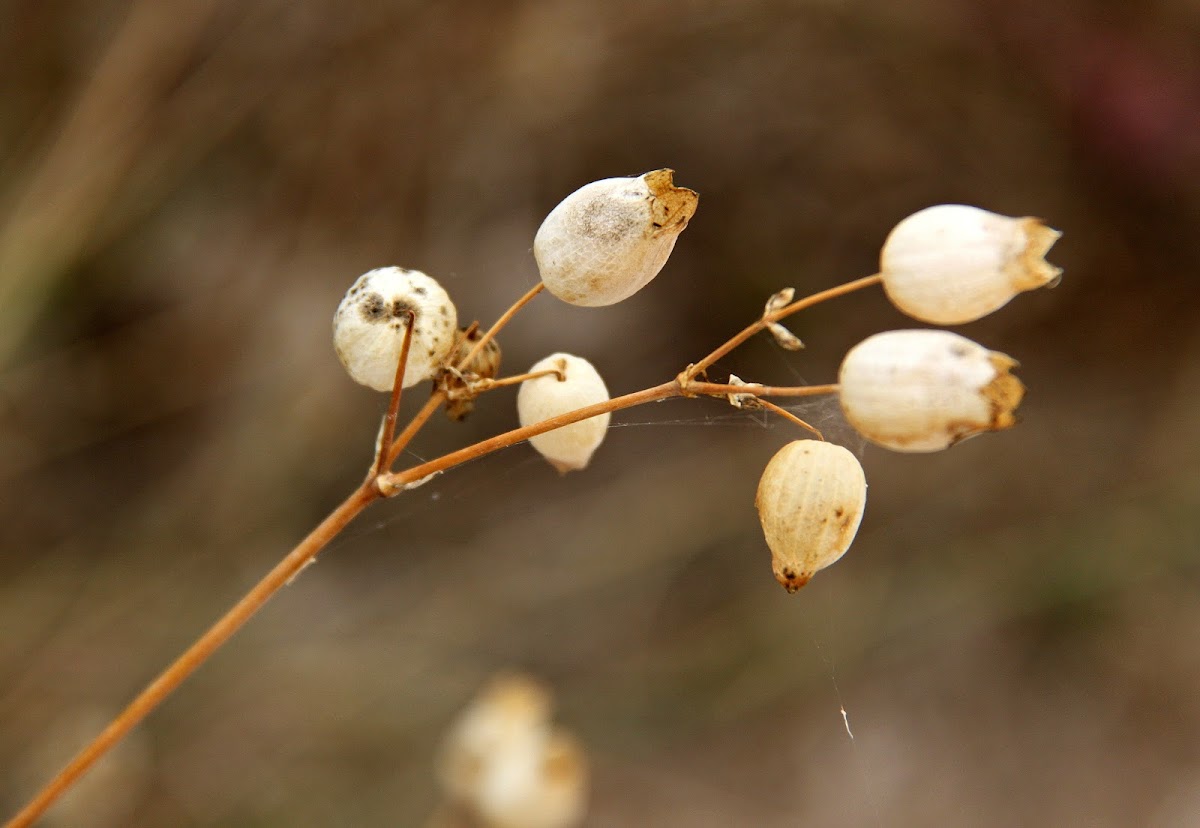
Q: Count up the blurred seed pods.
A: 2